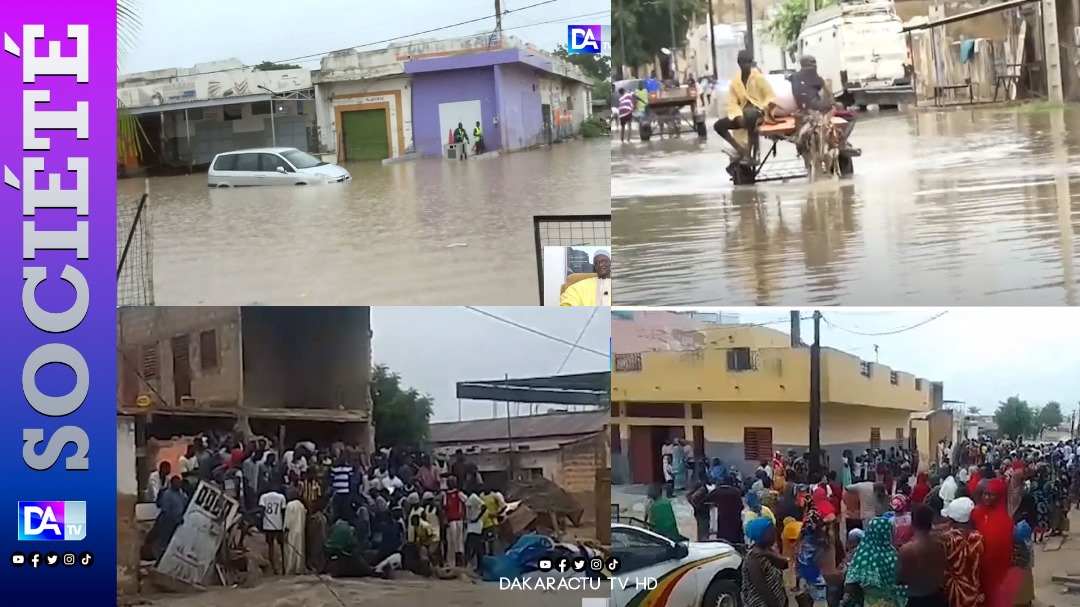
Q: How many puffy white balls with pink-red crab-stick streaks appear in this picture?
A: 0